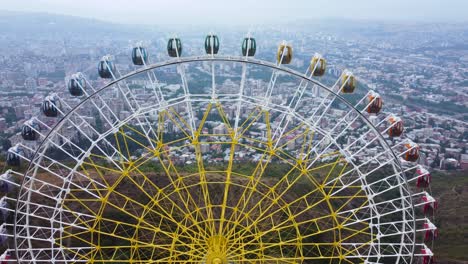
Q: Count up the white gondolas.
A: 0